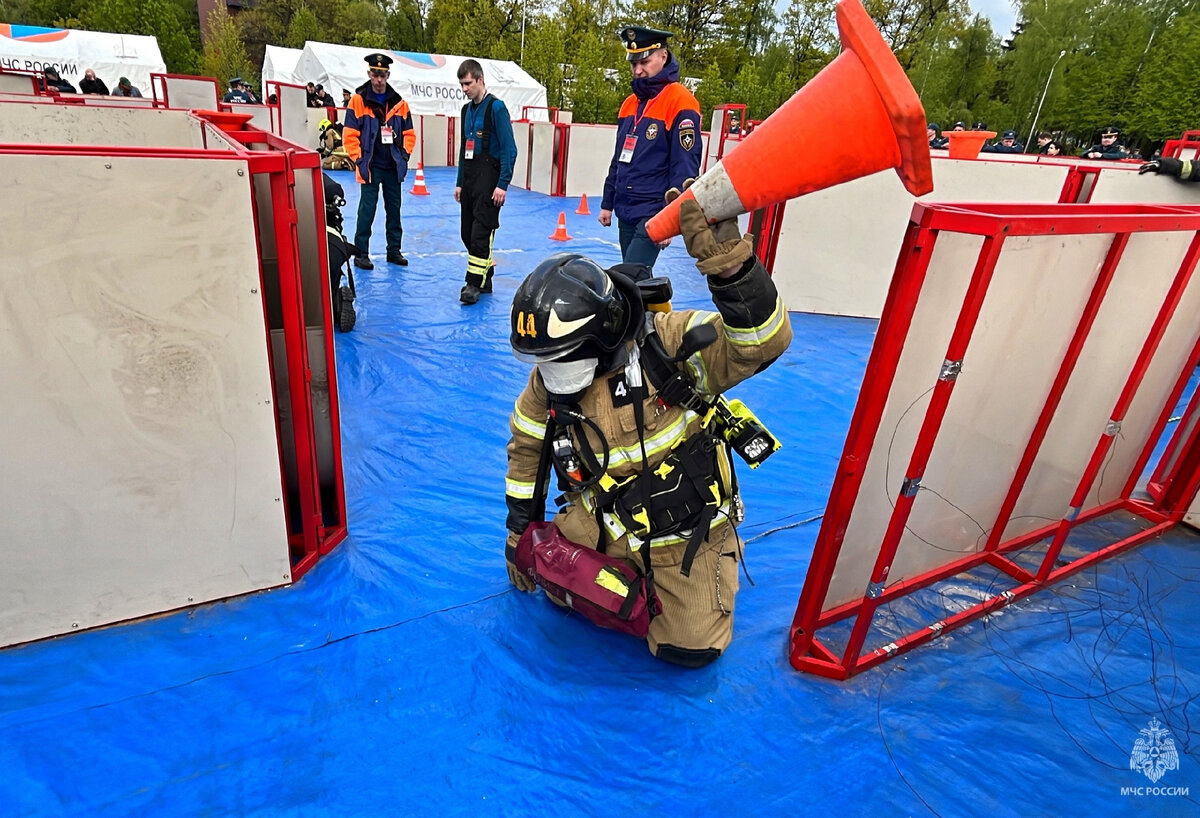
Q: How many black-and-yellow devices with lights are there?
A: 1